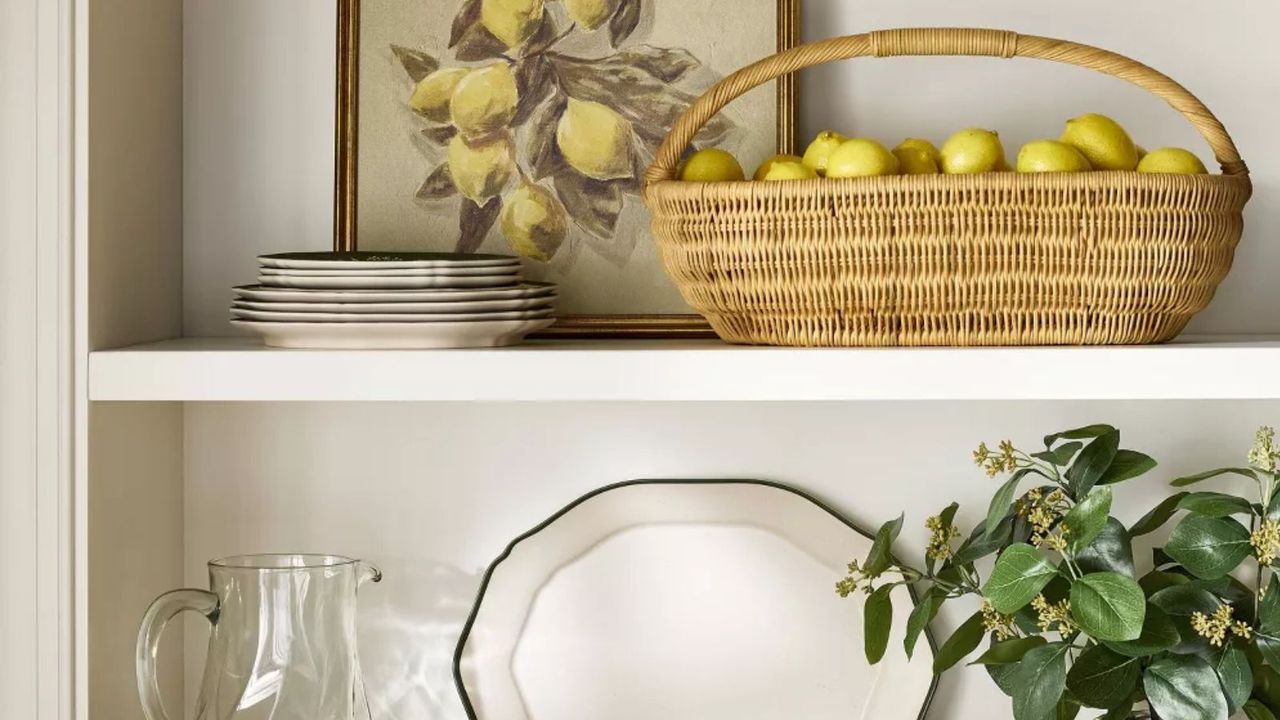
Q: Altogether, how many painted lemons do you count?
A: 7